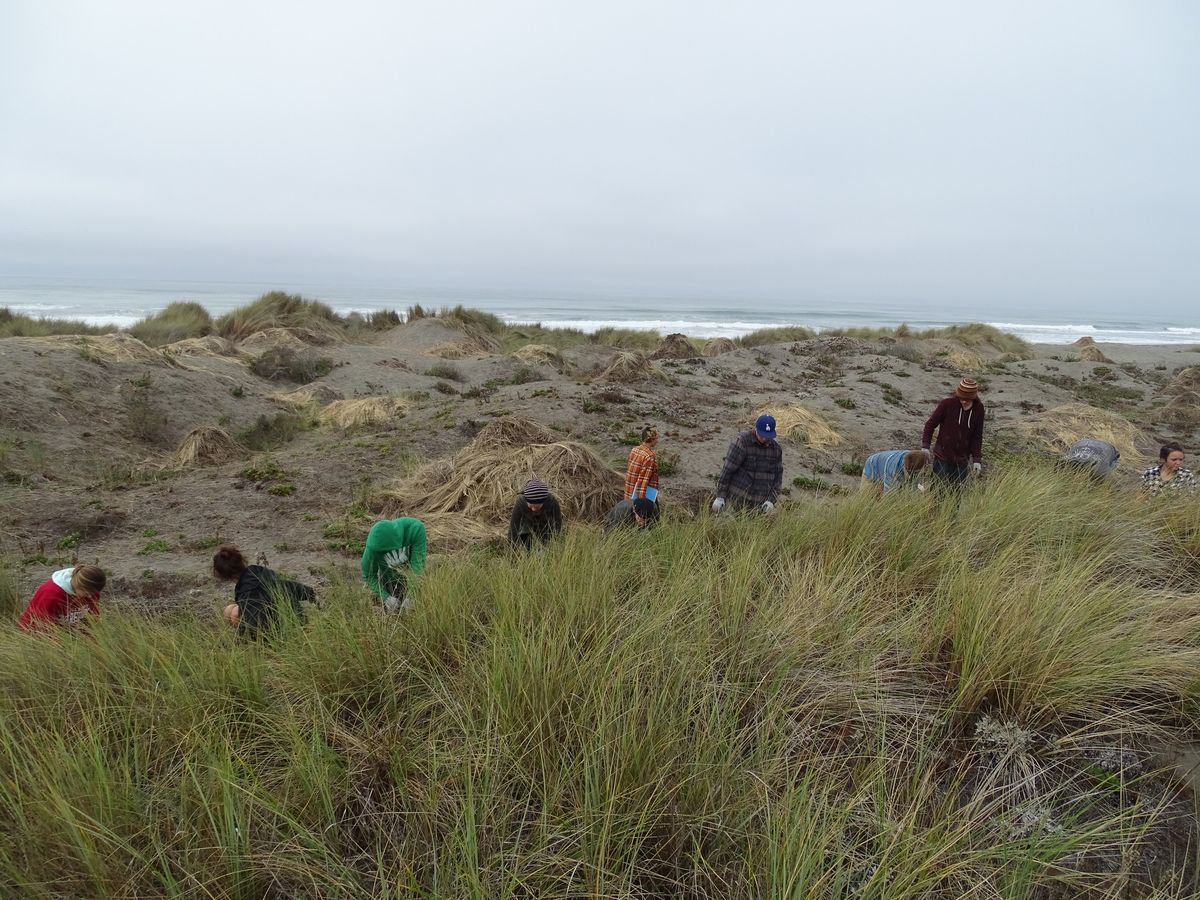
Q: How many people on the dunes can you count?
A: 11